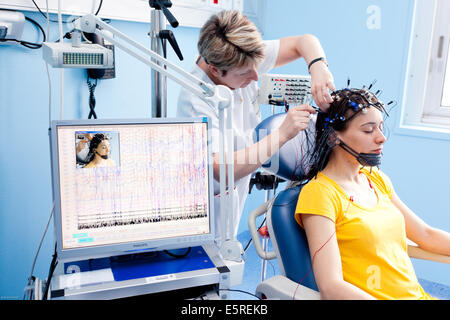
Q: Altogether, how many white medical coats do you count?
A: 1